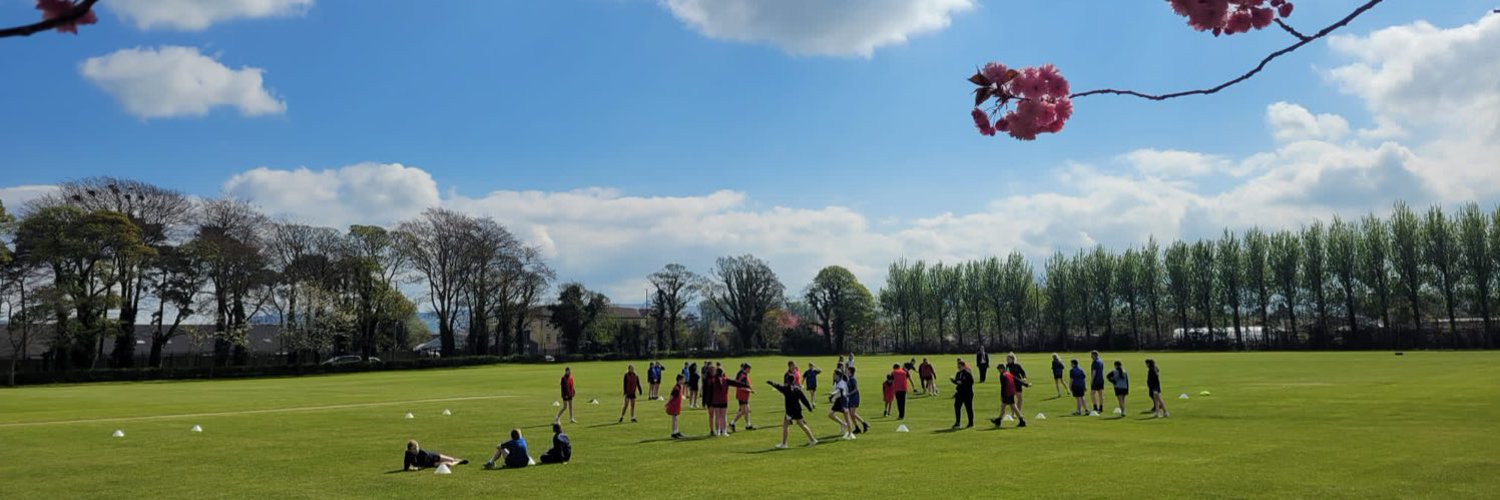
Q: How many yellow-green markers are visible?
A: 1